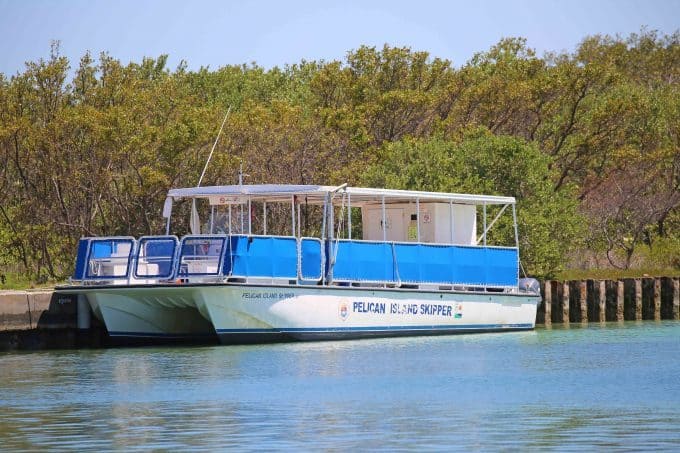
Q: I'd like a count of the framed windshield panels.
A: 3